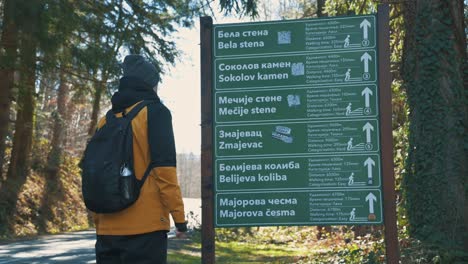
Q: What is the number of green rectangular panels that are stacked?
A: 6